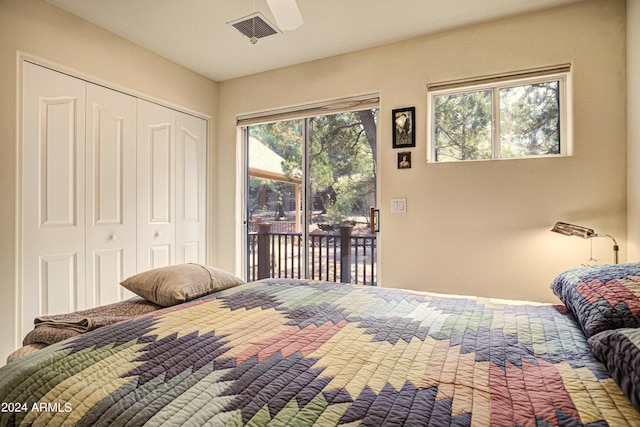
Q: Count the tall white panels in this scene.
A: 4